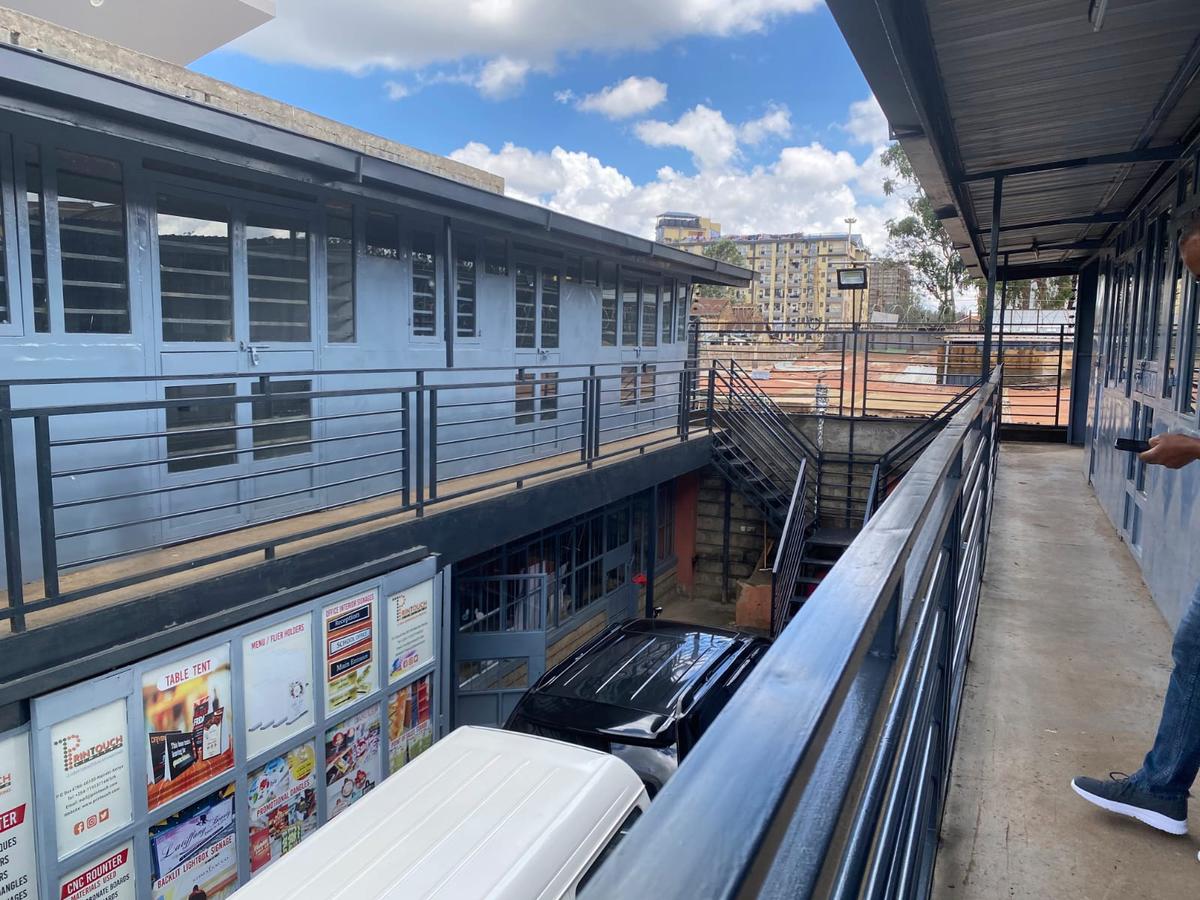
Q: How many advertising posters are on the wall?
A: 11